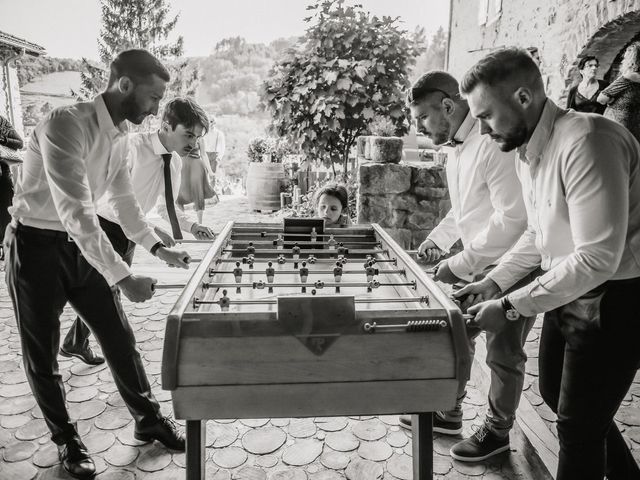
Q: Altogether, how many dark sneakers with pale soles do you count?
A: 2